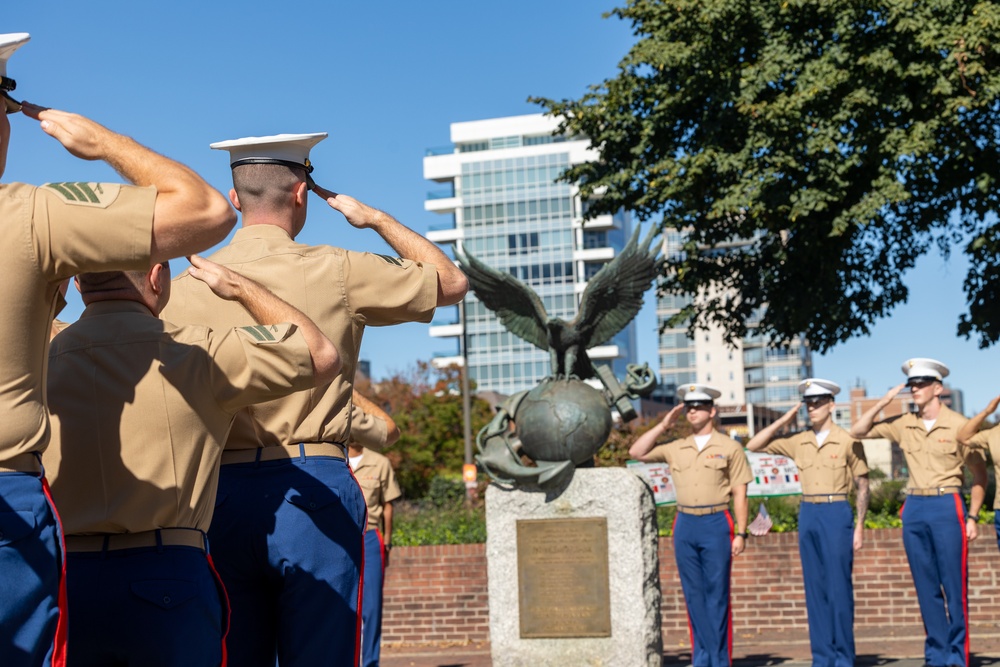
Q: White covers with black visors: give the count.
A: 5